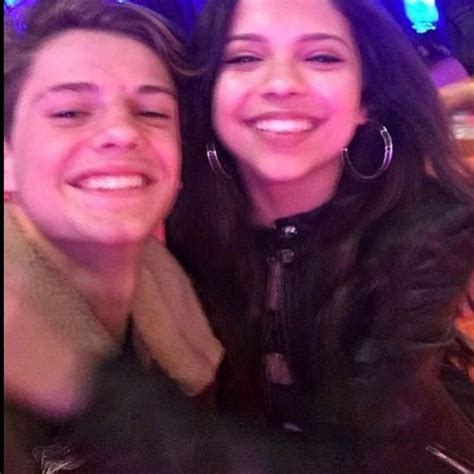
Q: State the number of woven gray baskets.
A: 0